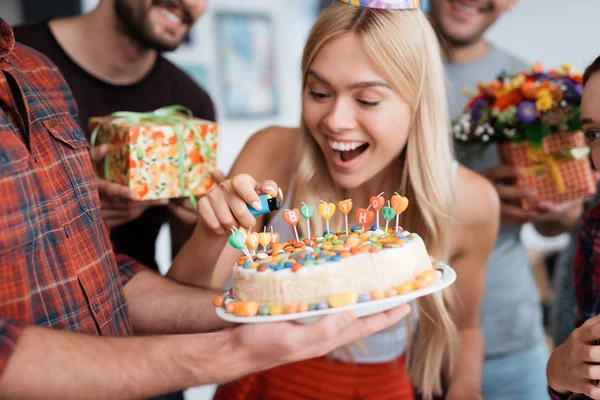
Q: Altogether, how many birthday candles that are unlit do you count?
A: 13